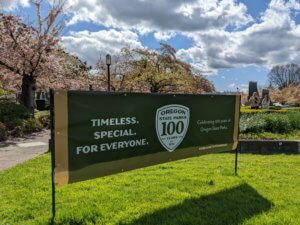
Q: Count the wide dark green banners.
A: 1